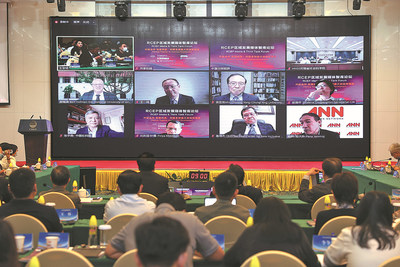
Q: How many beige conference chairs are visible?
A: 13